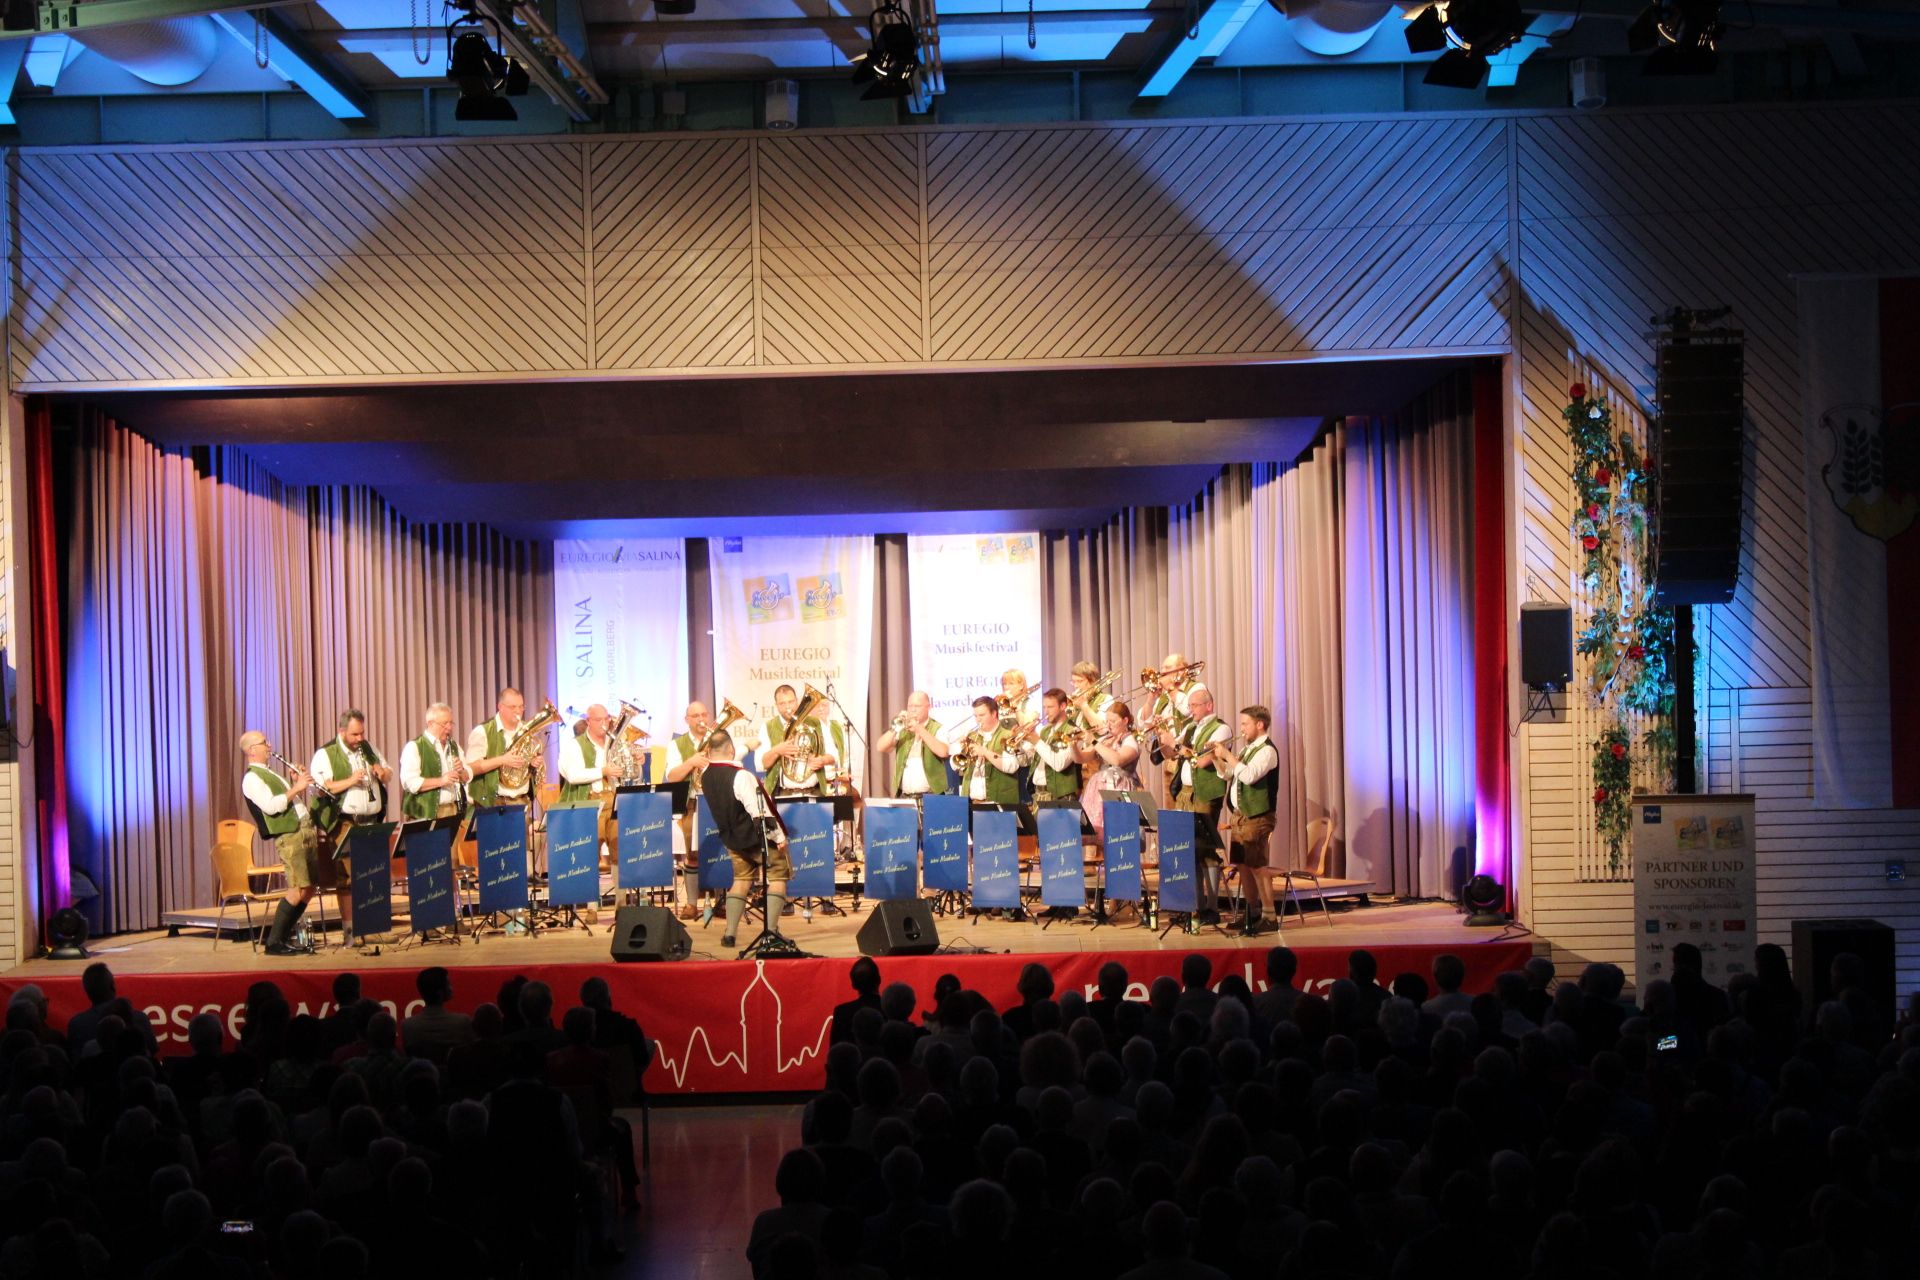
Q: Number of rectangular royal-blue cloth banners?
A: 13